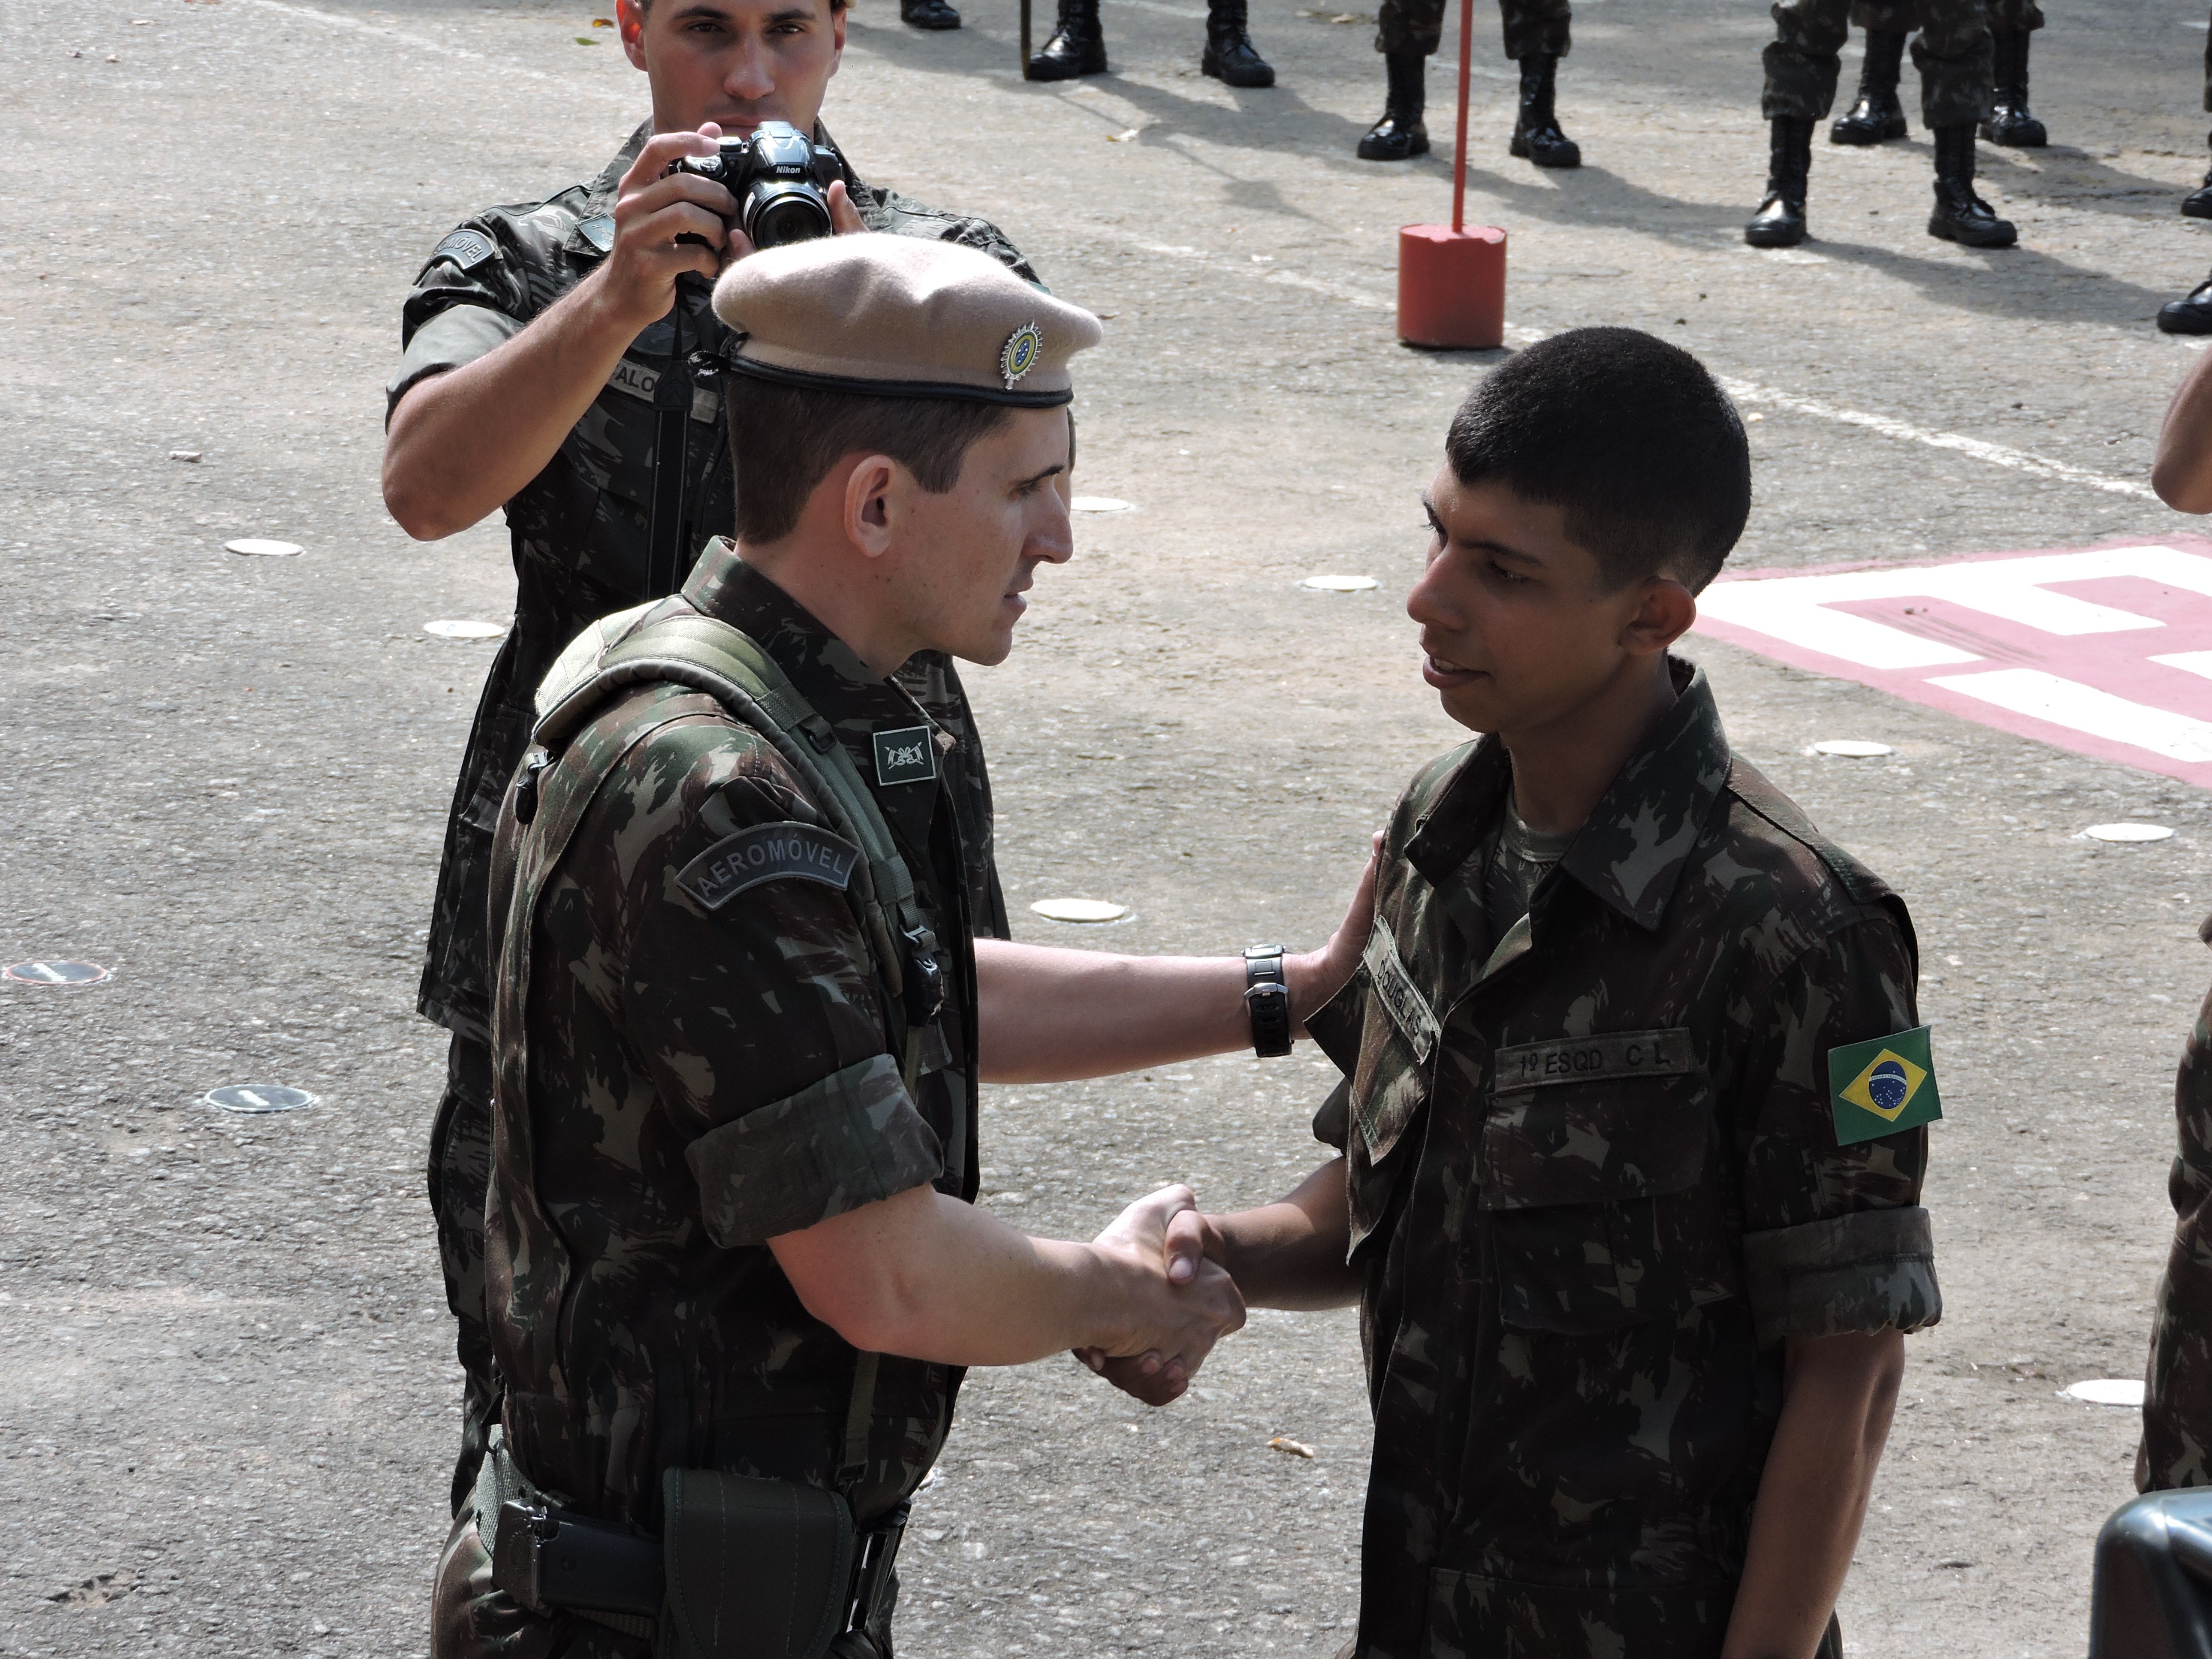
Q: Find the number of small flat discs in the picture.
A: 10